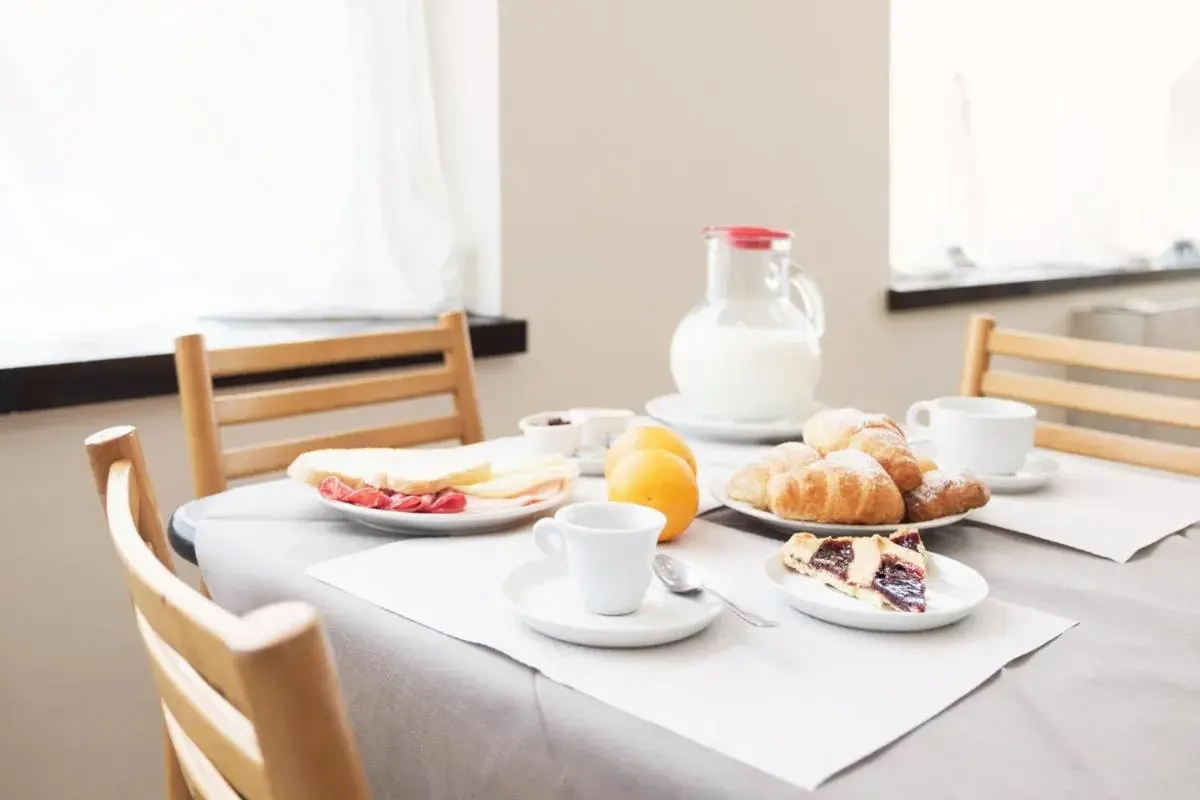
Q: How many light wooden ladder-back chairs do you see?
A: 3